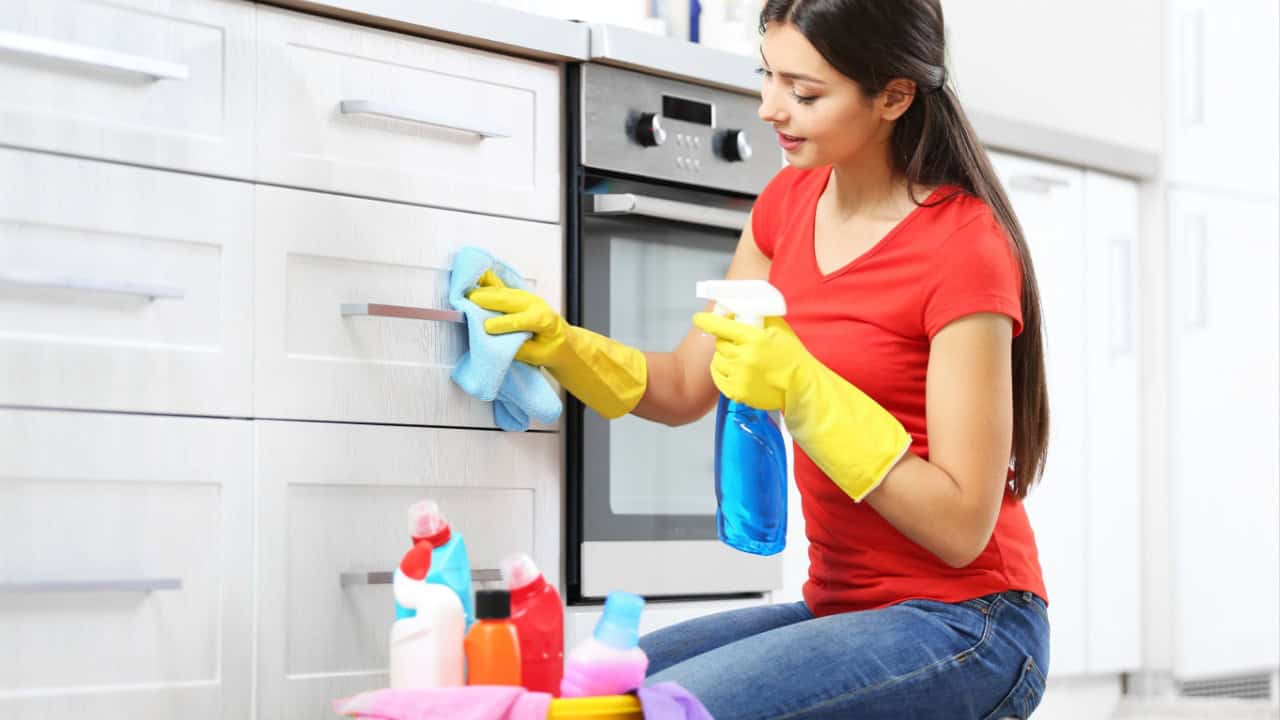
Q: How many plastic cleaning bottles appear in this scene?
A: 6